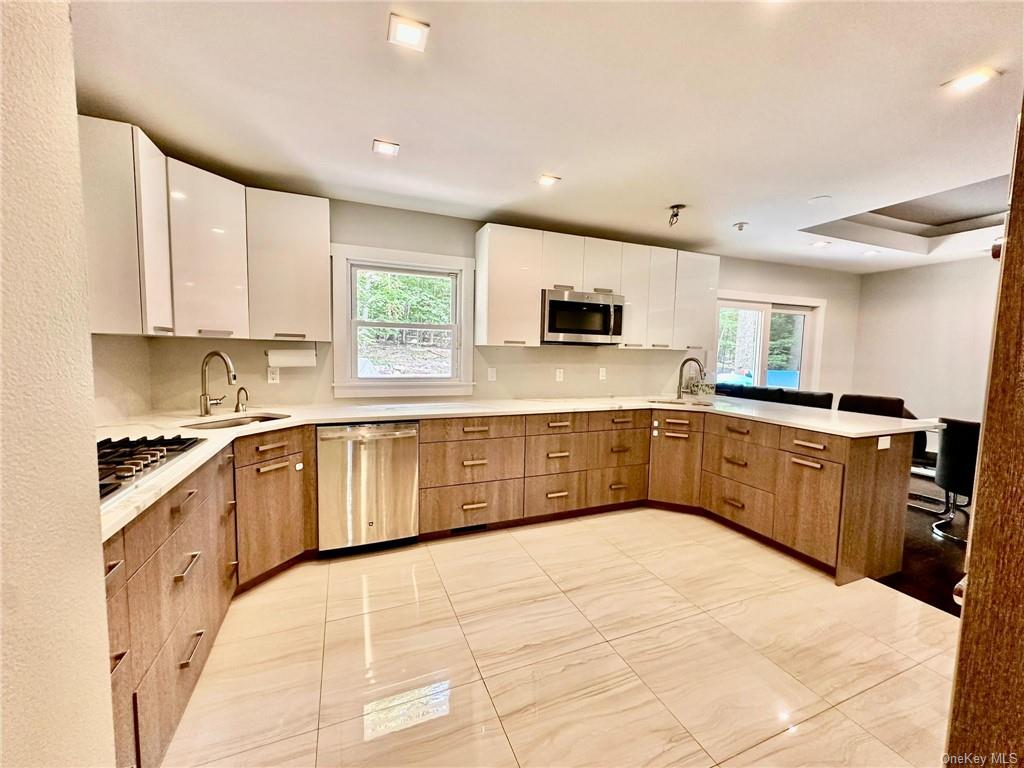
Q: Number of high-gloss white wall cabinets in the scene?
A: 9